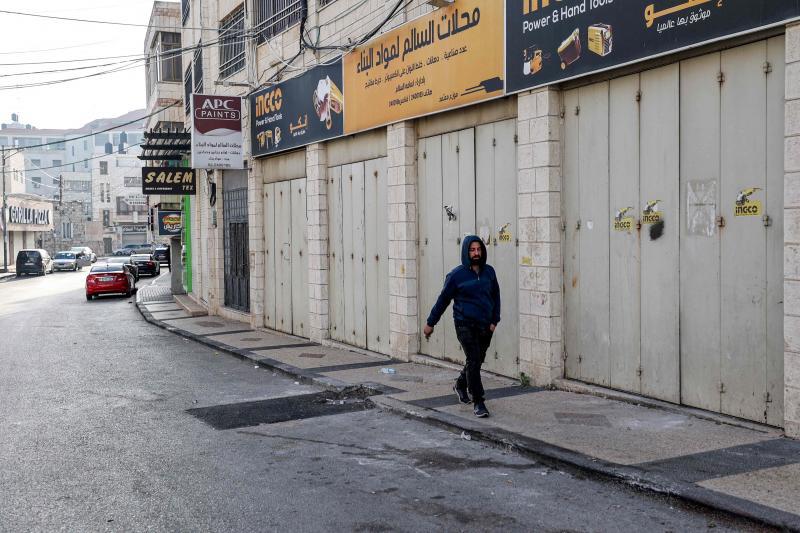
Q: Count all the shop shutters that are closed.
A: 4